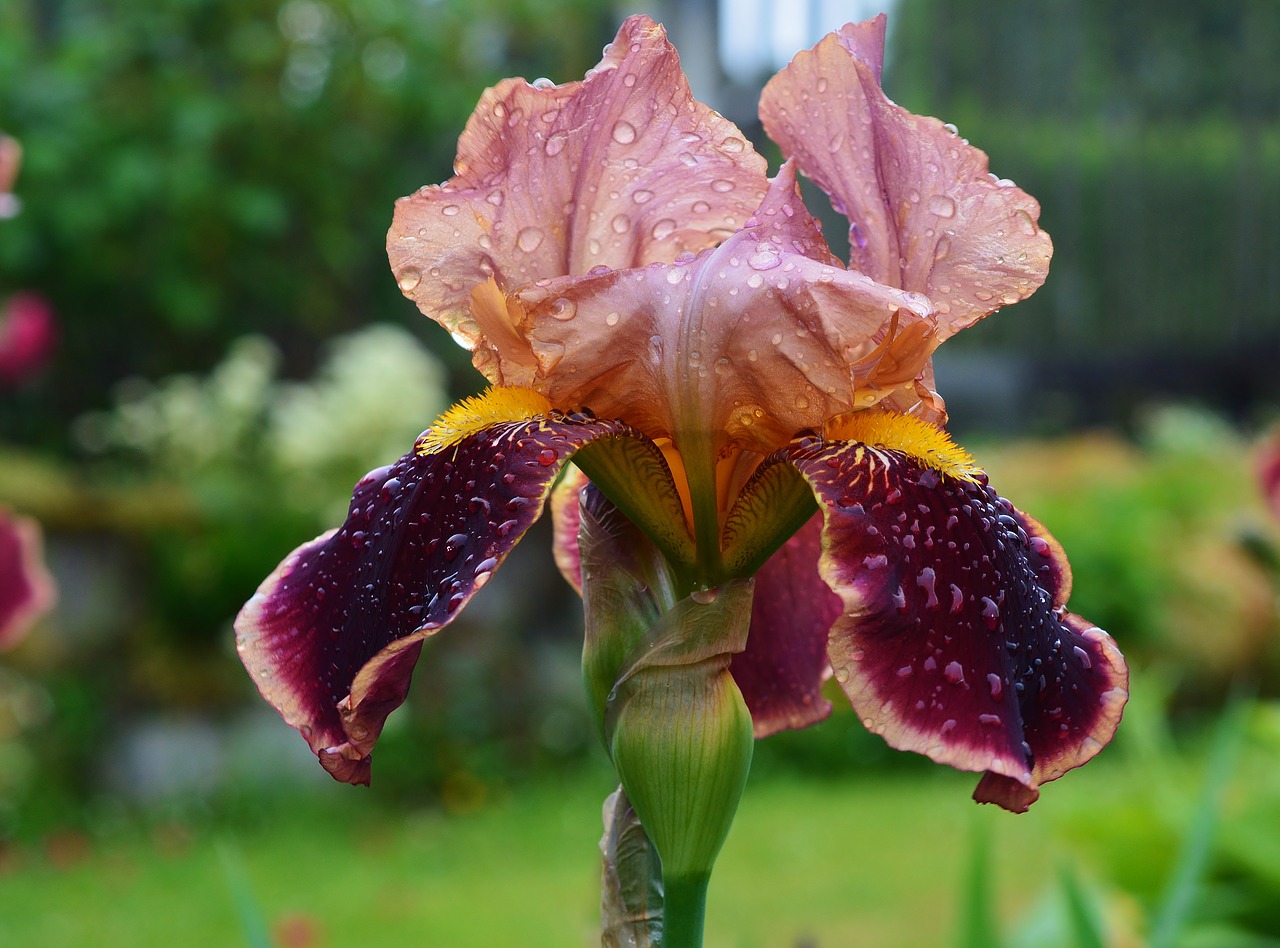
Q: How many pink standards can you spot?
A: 3